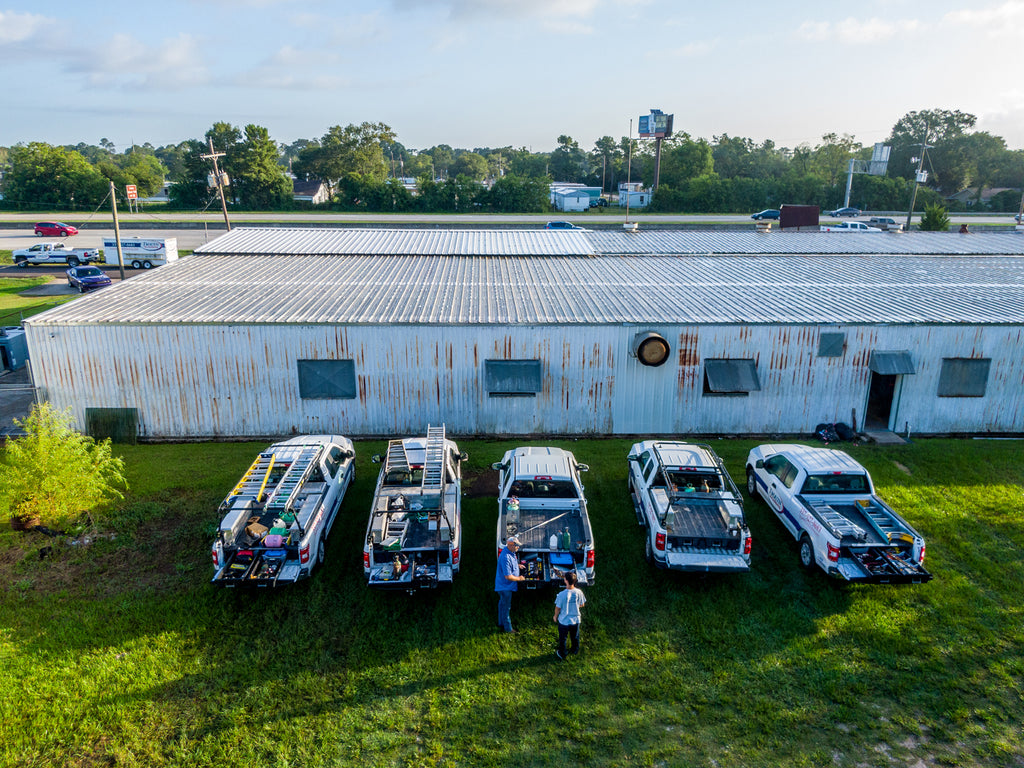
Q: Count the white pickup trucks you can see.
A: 7